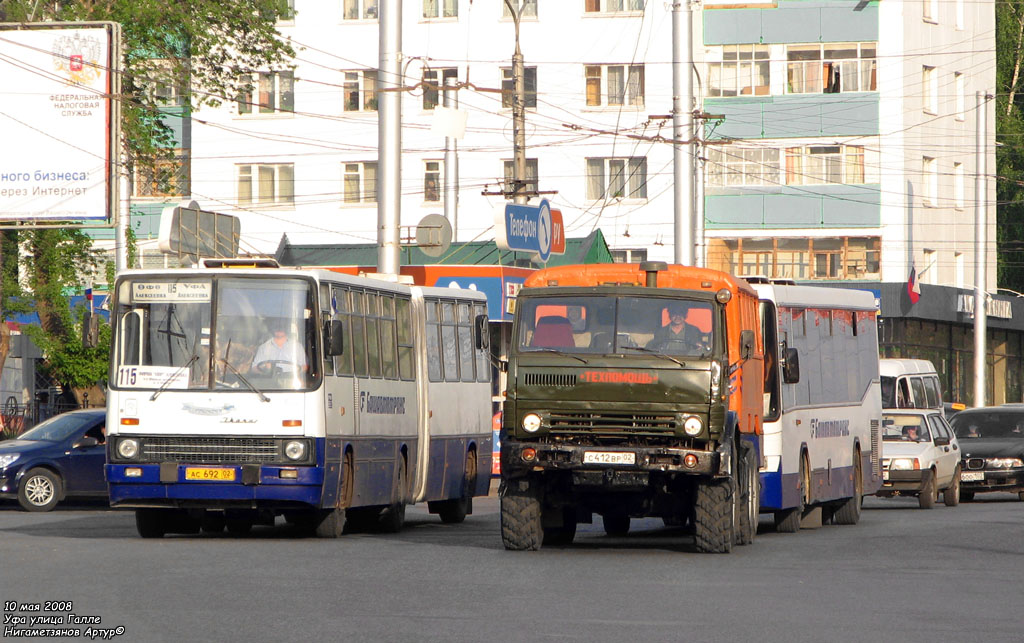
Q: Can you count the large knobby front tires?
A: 2